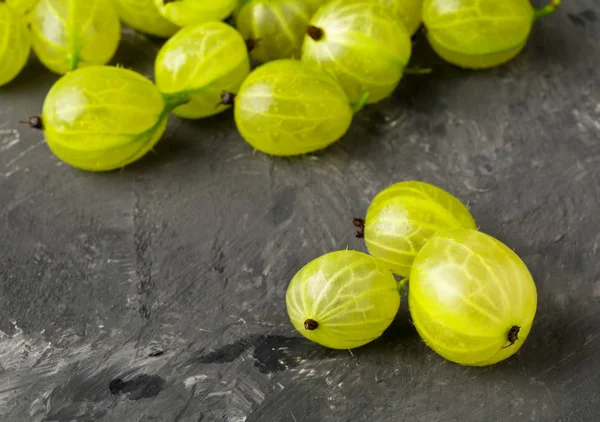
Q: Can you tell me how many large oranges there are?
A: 0